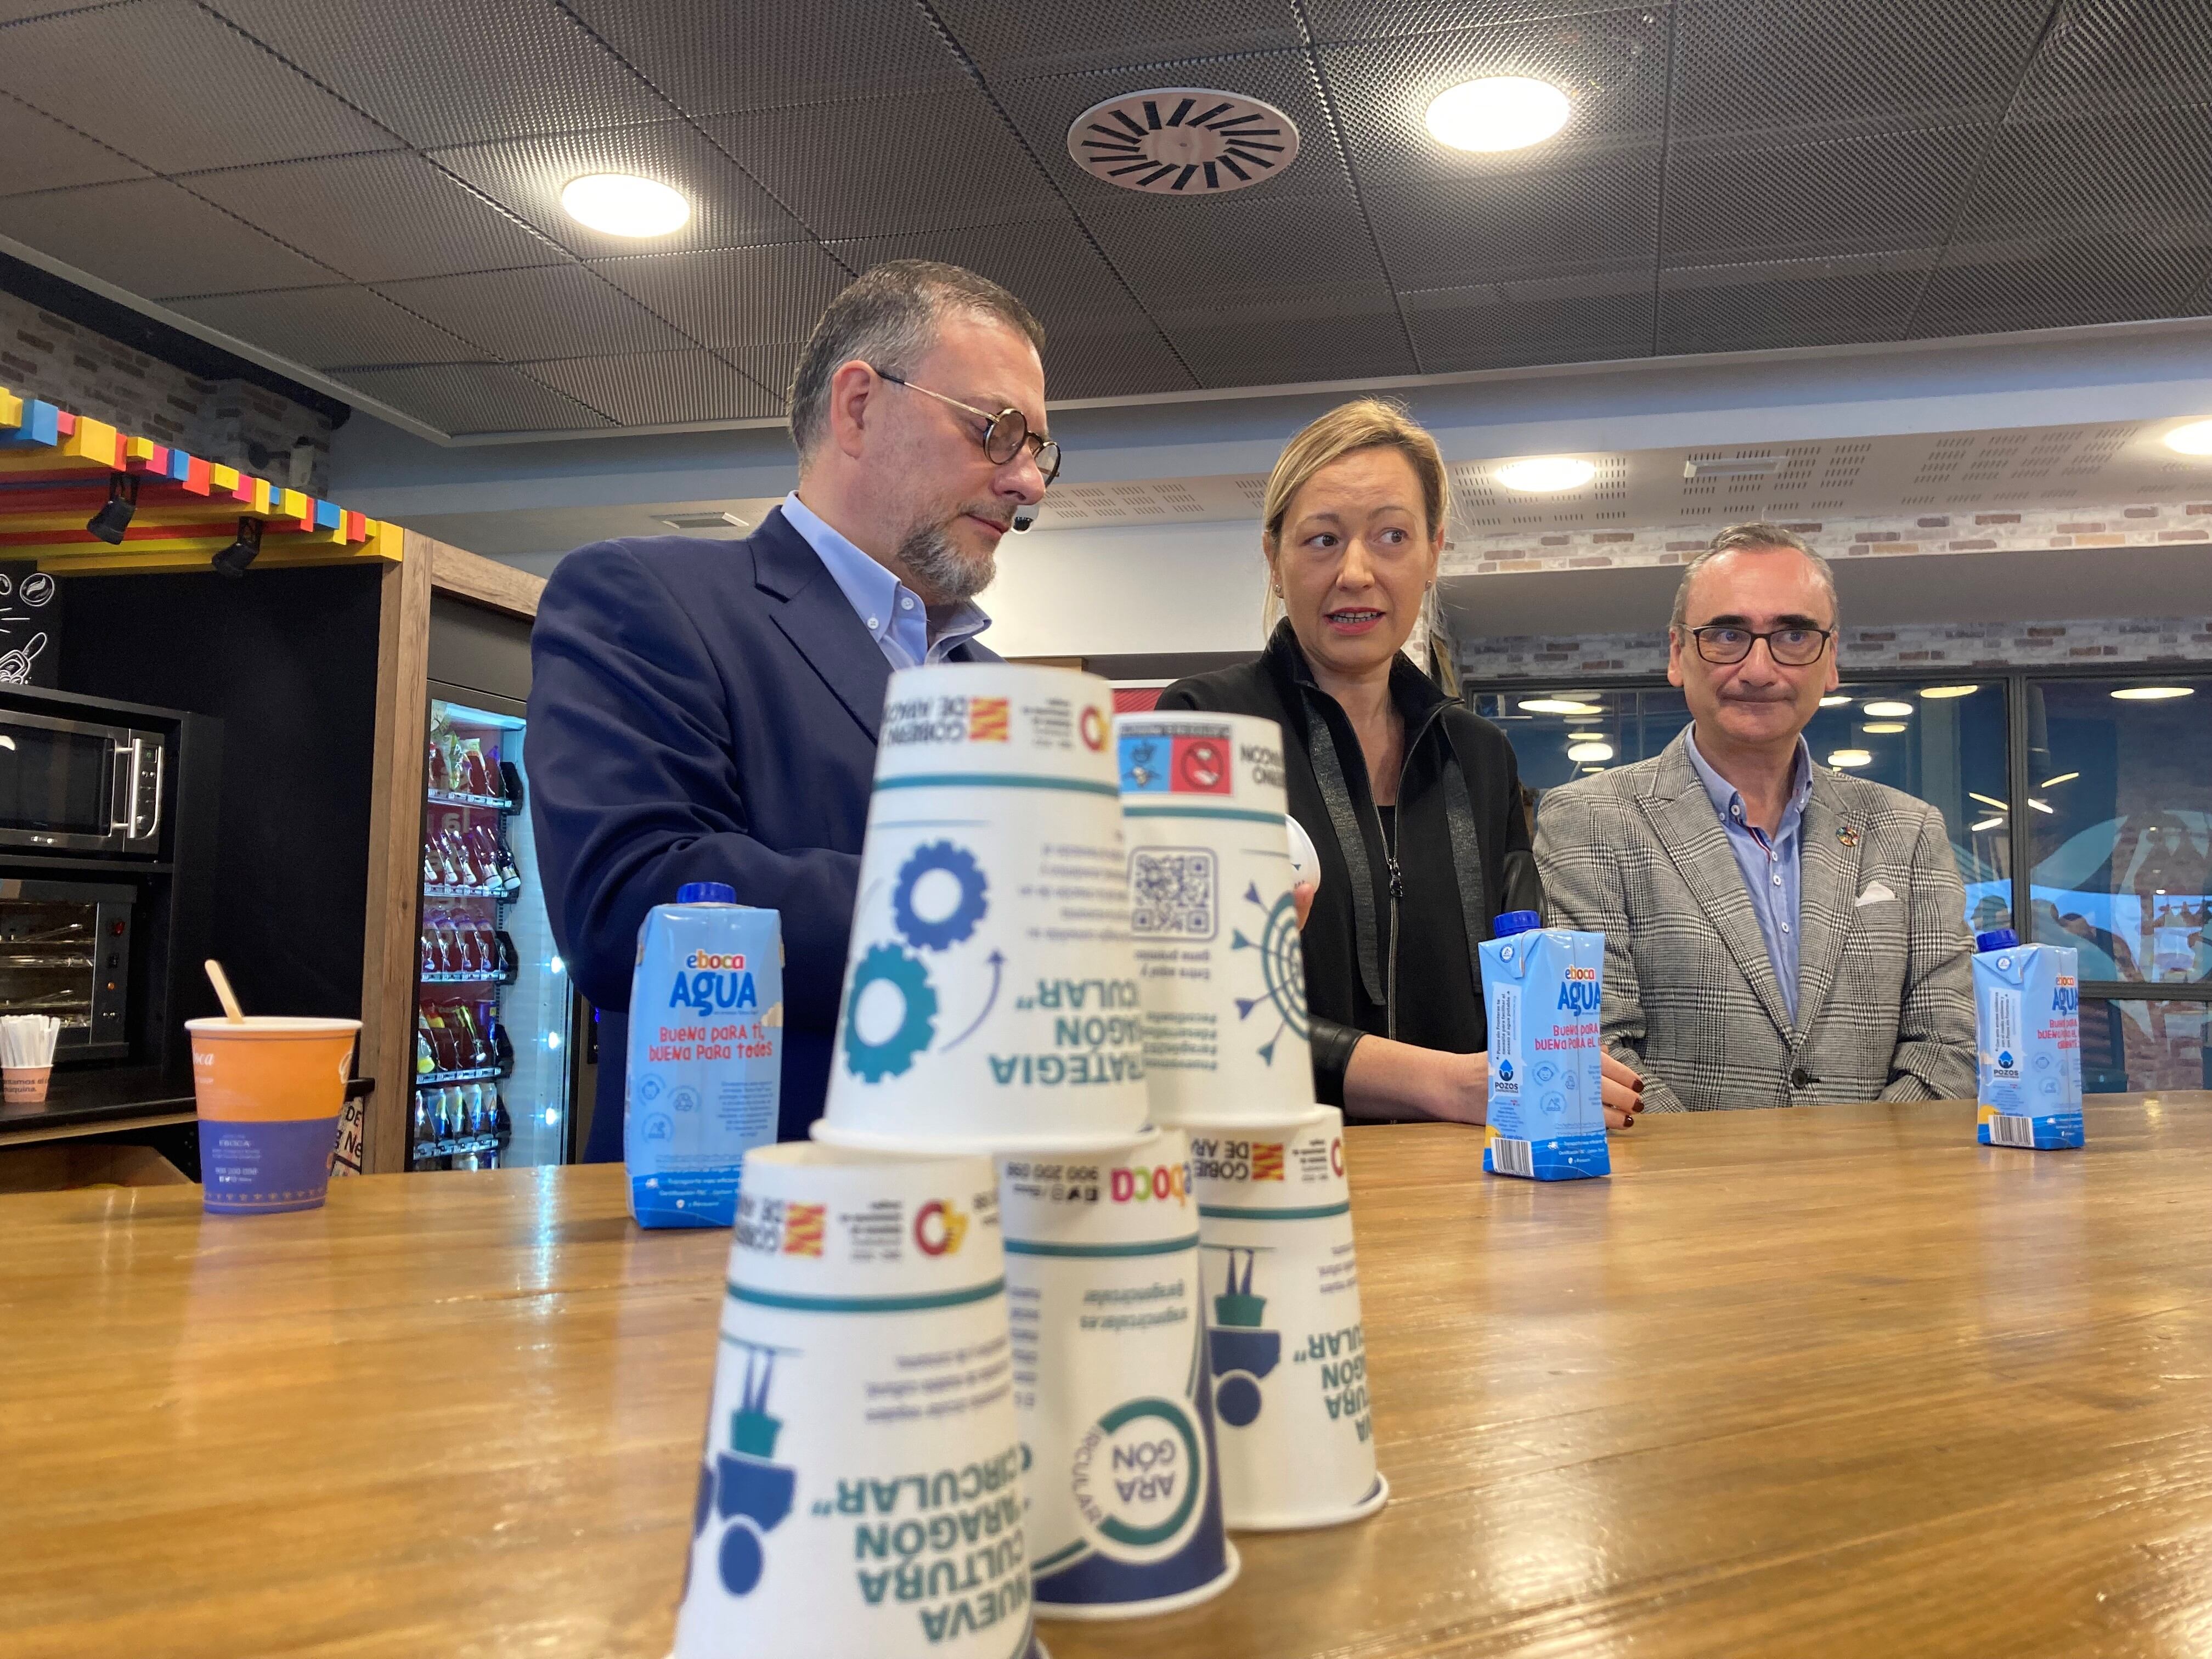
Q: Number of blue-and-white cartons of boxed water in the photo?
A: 3